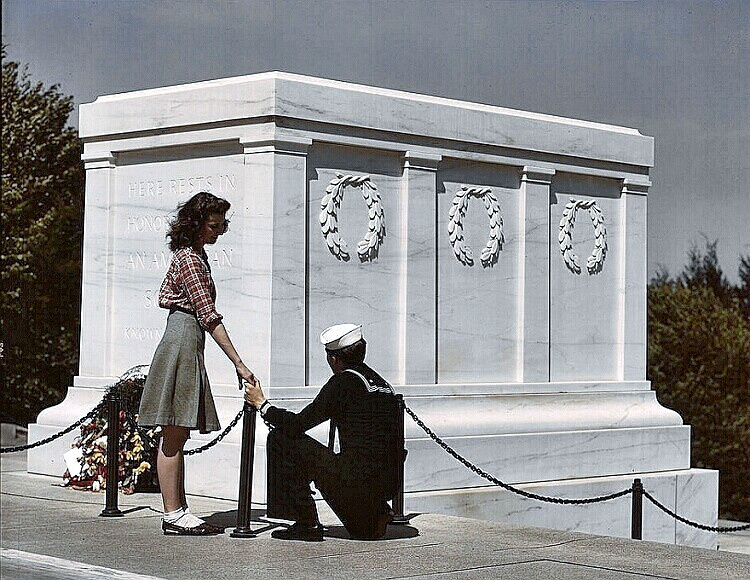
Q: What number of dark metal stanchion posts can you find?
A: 4